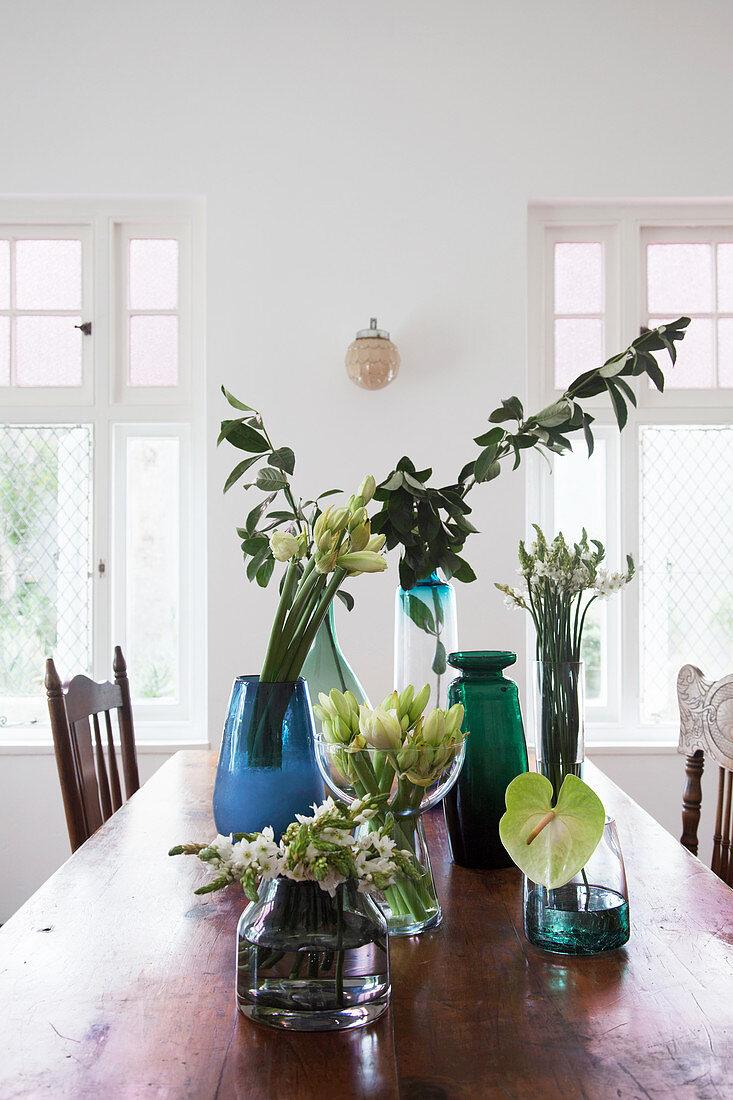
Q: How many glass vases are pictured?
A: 8